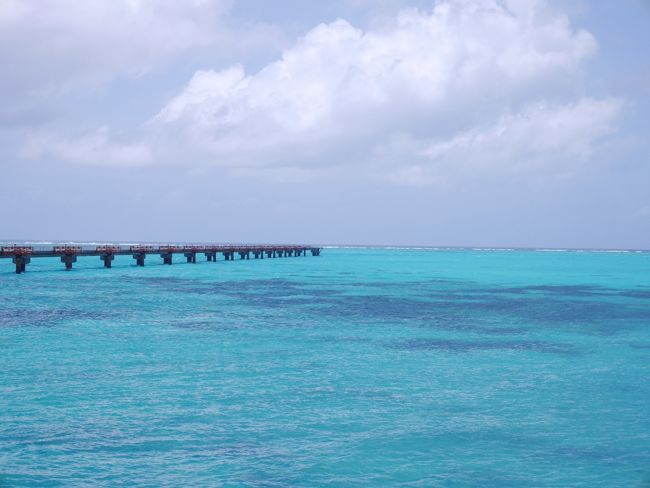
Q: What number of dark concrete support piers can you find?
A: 15